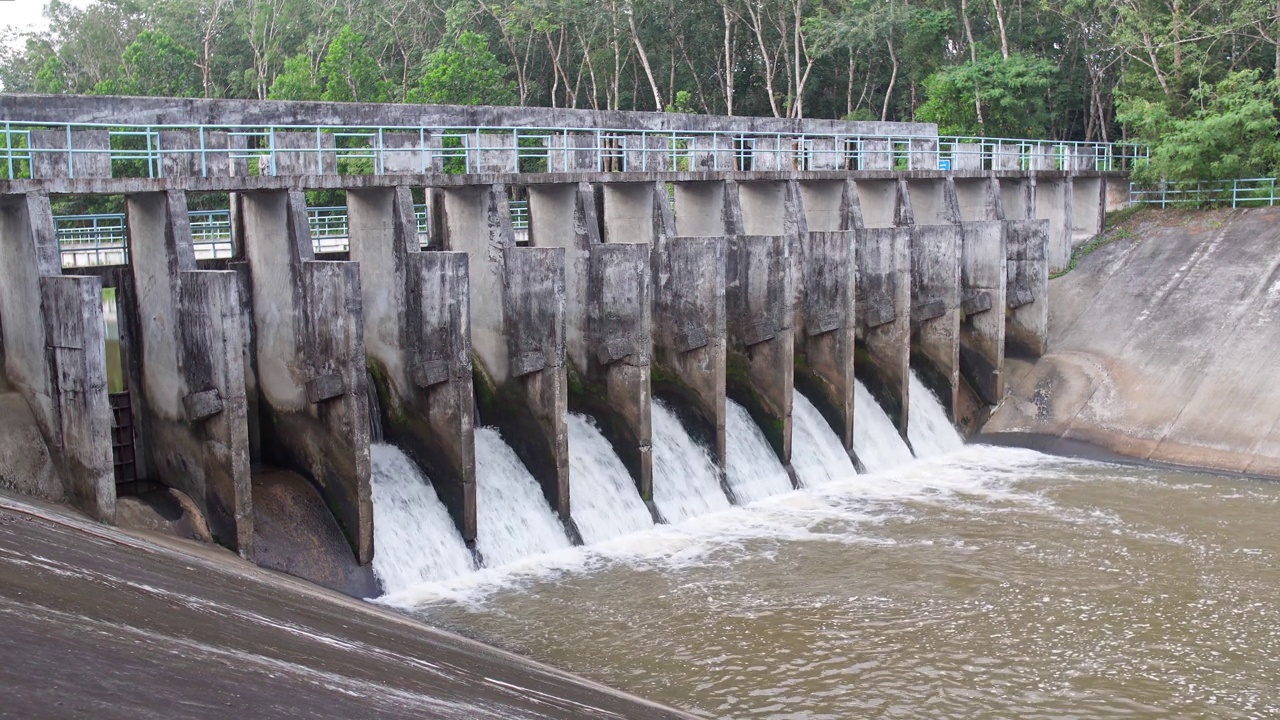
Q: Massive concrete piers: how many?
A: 13